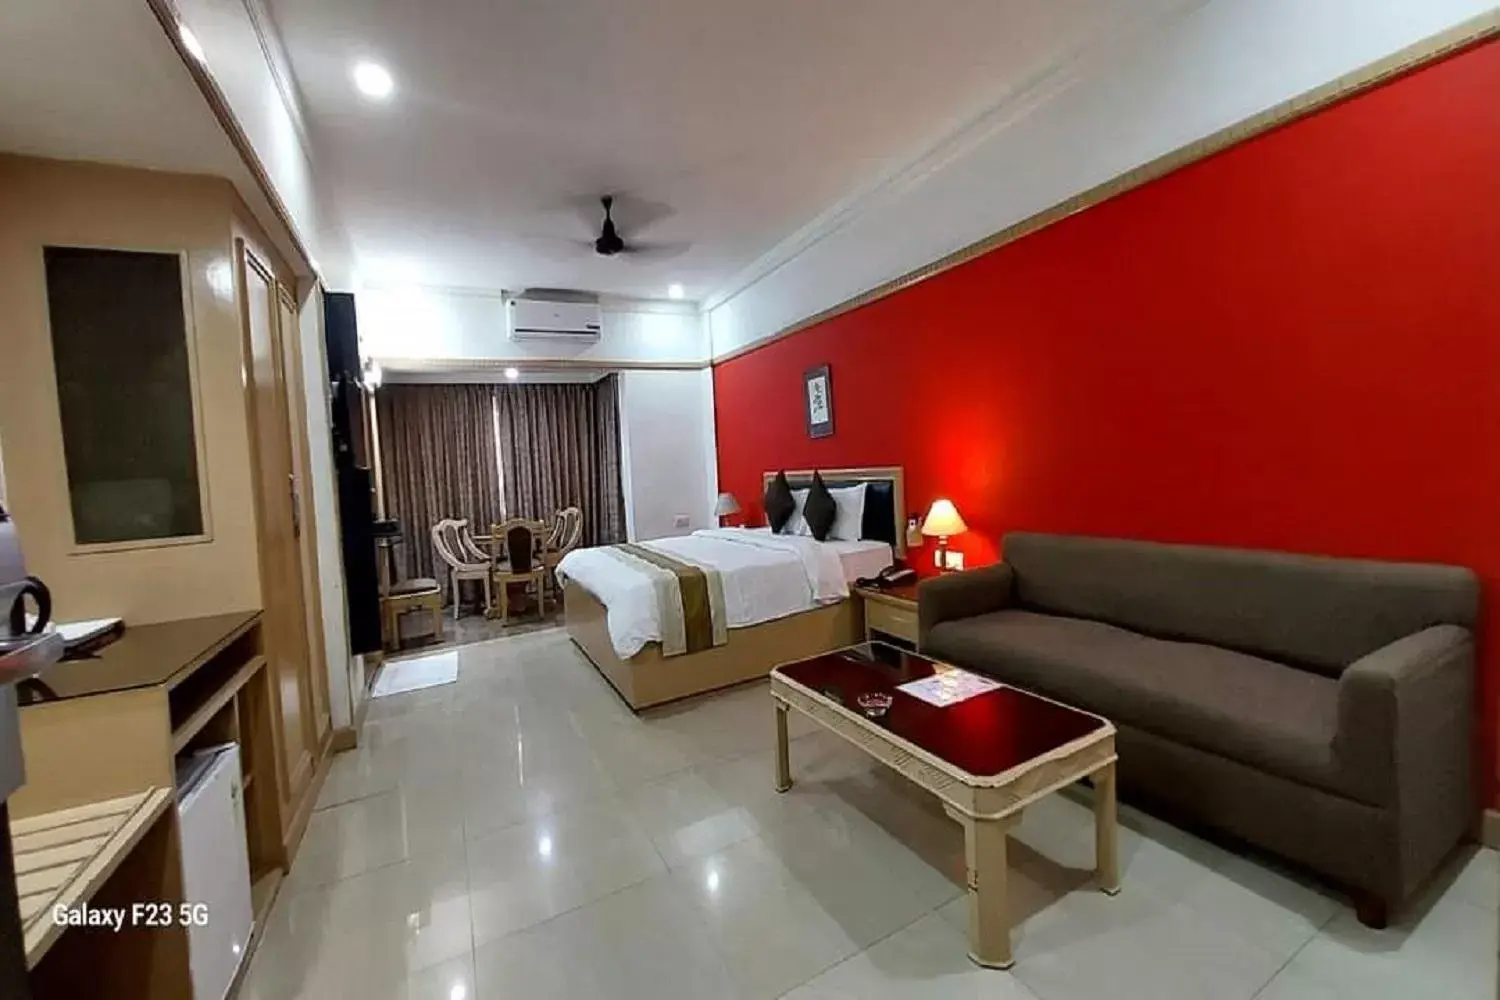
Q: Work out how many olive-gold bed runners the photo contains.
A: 1